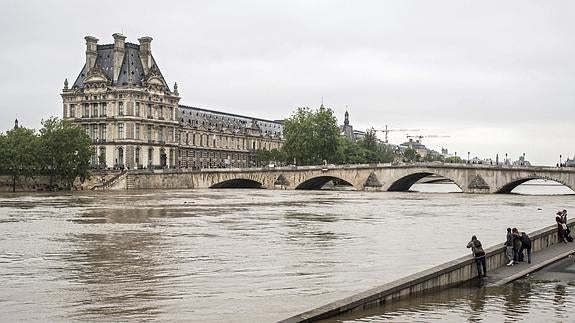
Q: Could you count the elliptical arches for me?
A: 4